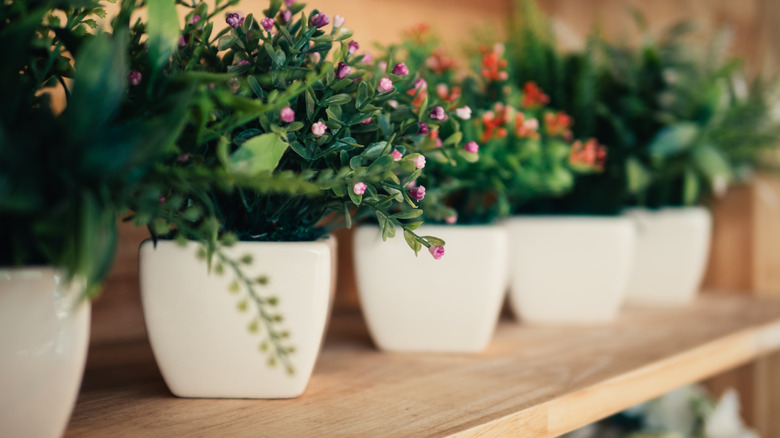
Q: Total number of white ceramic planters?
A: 5